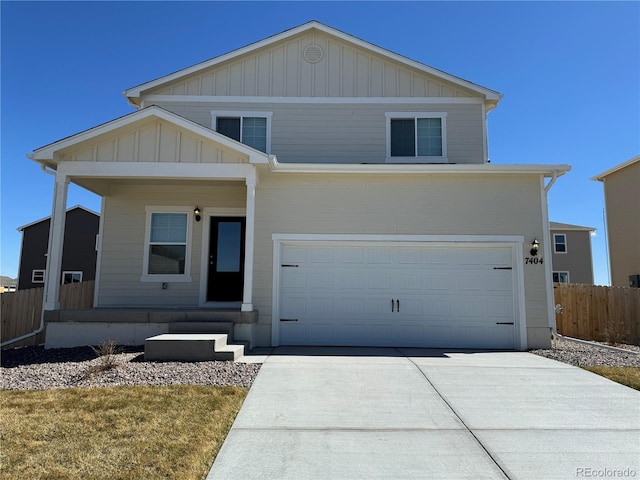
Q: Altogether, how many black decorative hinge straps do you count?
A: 4